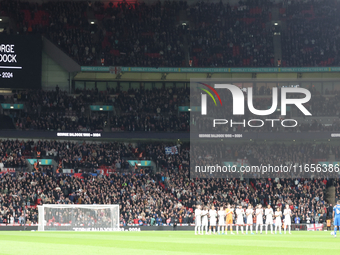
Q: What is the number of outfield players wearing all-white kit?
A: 10